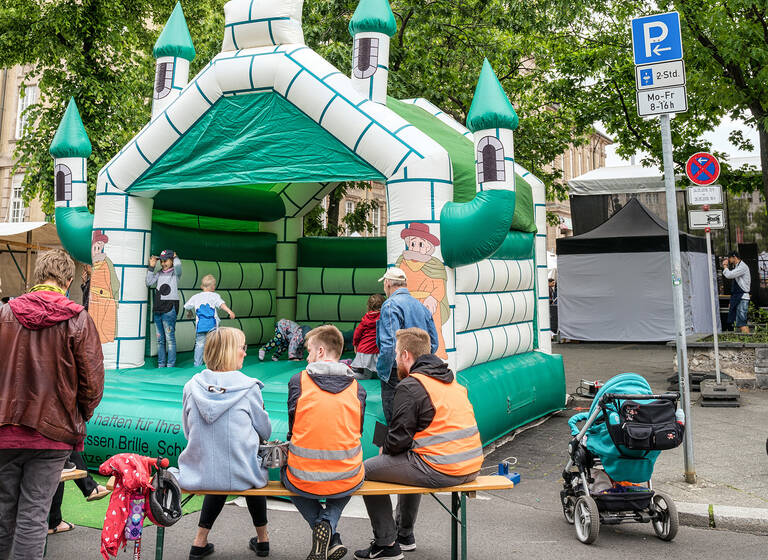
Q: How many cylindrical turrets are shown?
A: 4